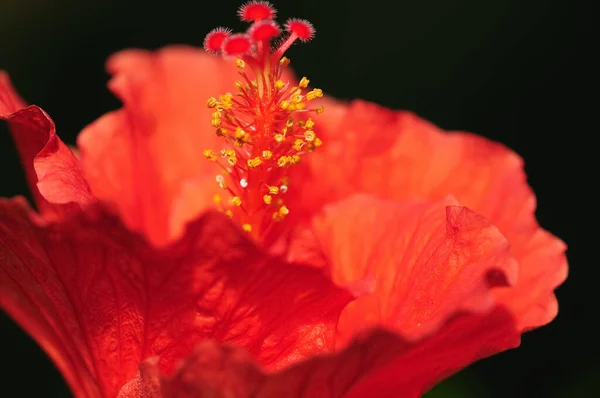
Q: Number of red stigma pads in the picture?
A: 5